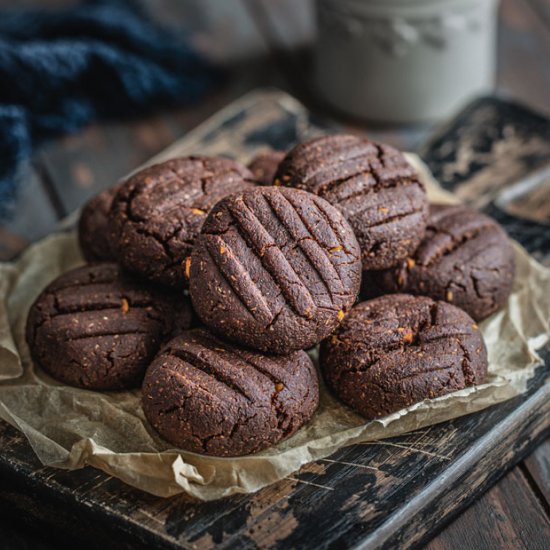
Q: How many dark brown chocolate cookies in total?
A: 9